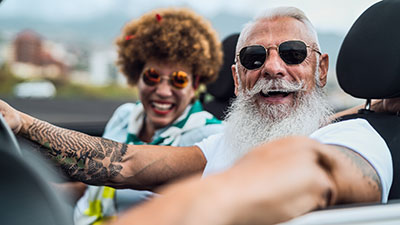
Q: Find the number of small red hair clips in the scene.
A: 2